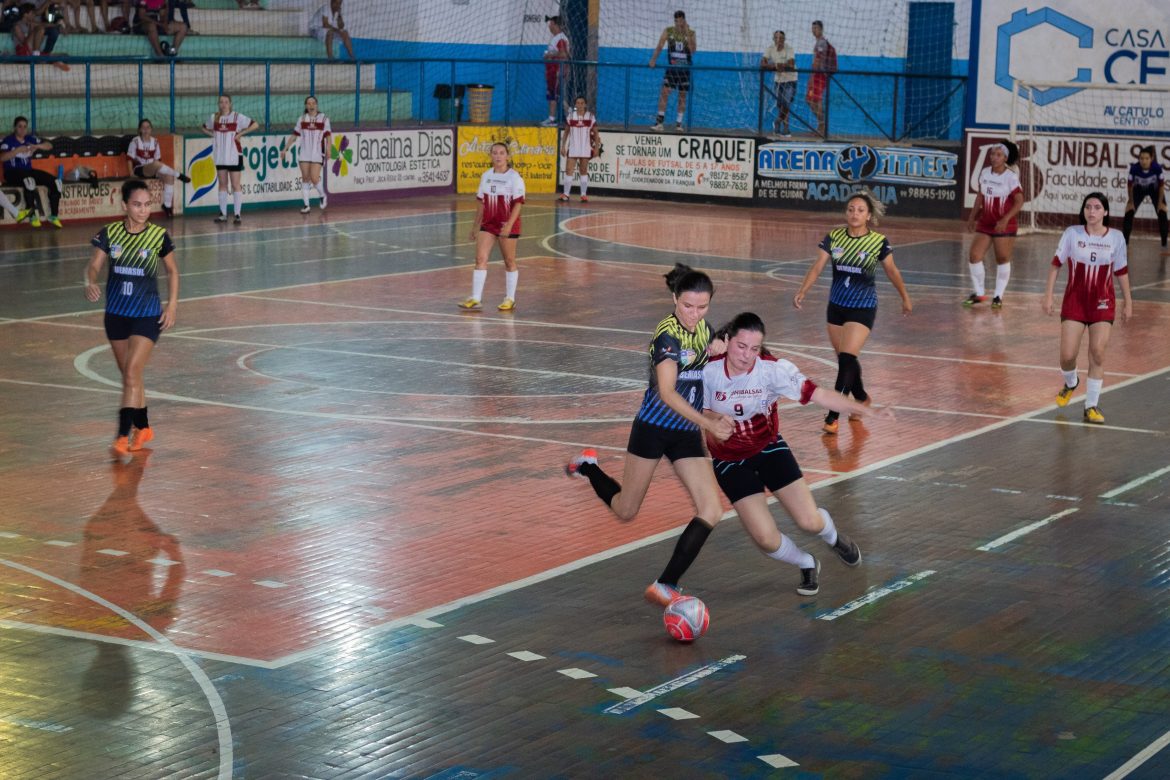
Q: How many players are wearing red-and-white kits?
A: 8